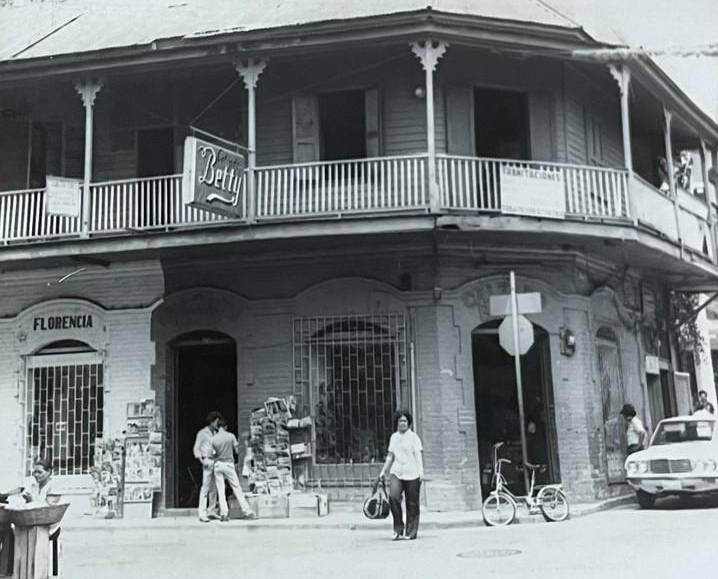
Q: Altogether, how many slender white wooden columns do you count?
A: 6